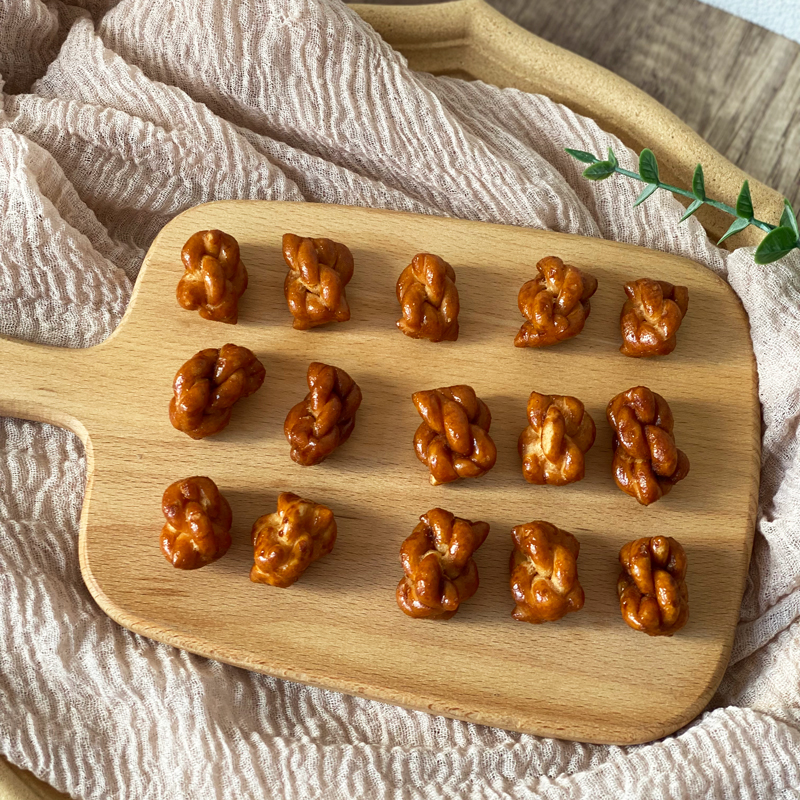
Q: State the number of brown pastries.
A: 15